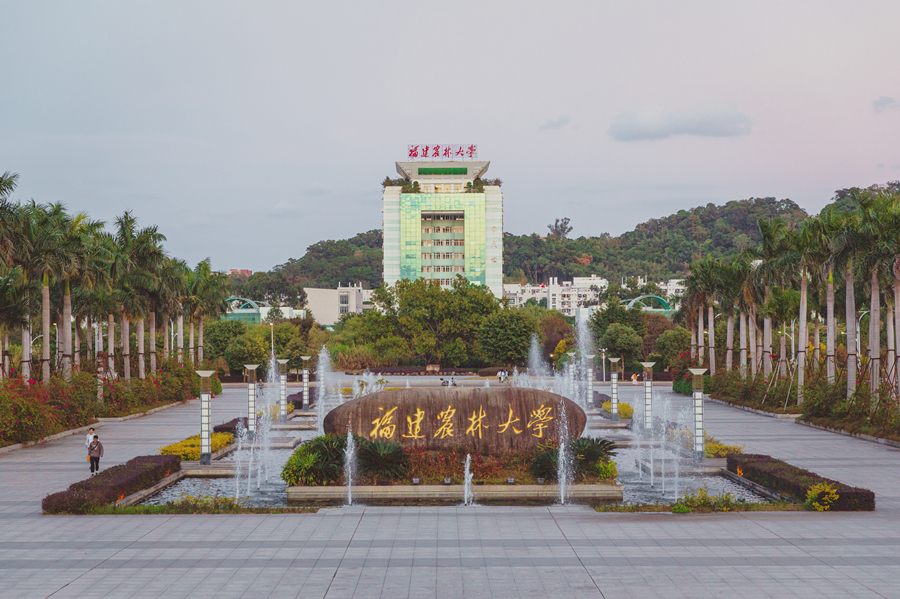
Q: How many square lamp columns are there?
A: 10